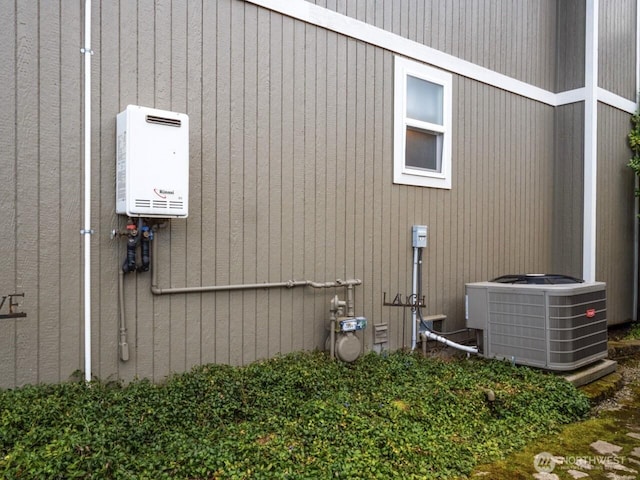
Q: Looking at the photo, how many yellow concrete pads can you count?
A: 0